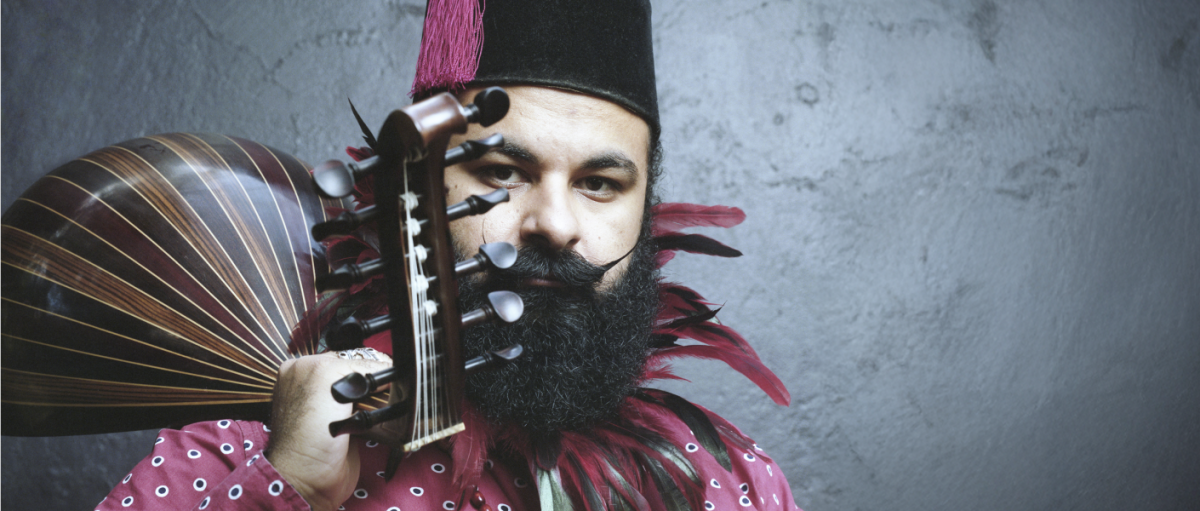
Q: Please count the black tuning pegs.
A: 12